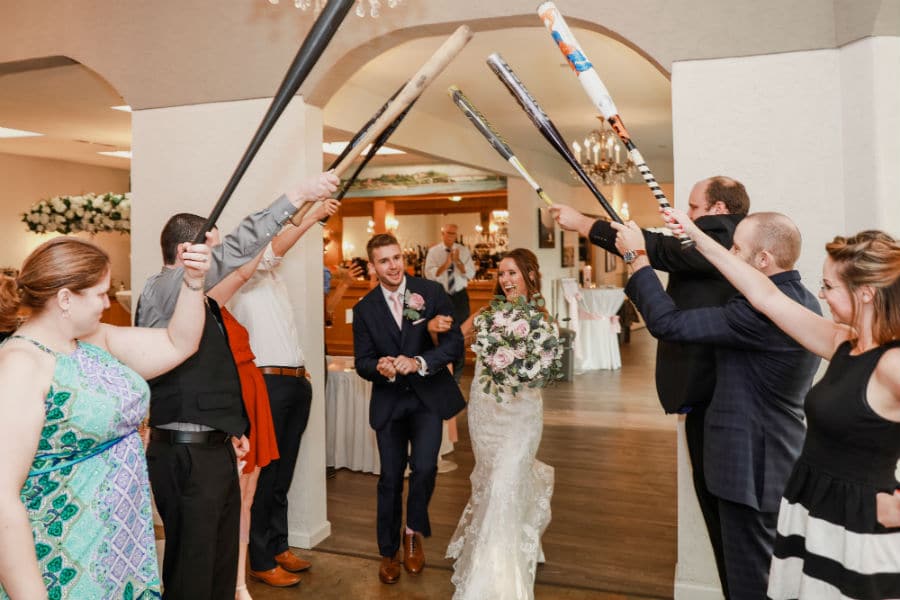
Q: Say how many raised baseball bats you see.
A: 7